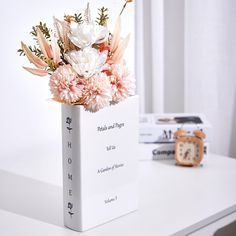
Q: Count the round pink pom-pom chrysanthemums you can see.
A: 3